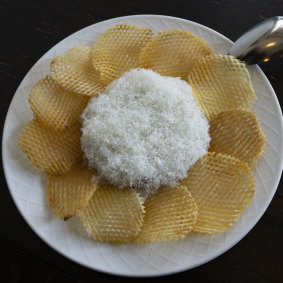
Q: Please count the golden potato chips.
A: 11